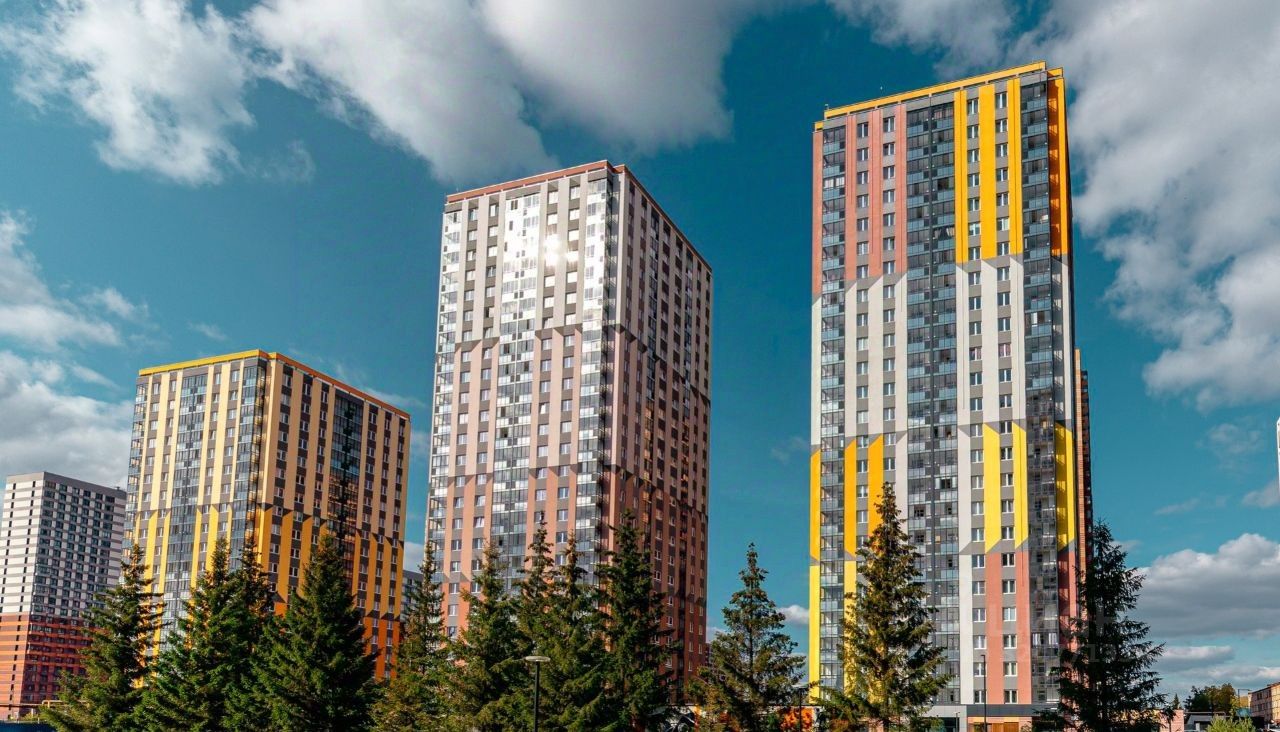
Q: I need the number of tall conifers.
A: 12